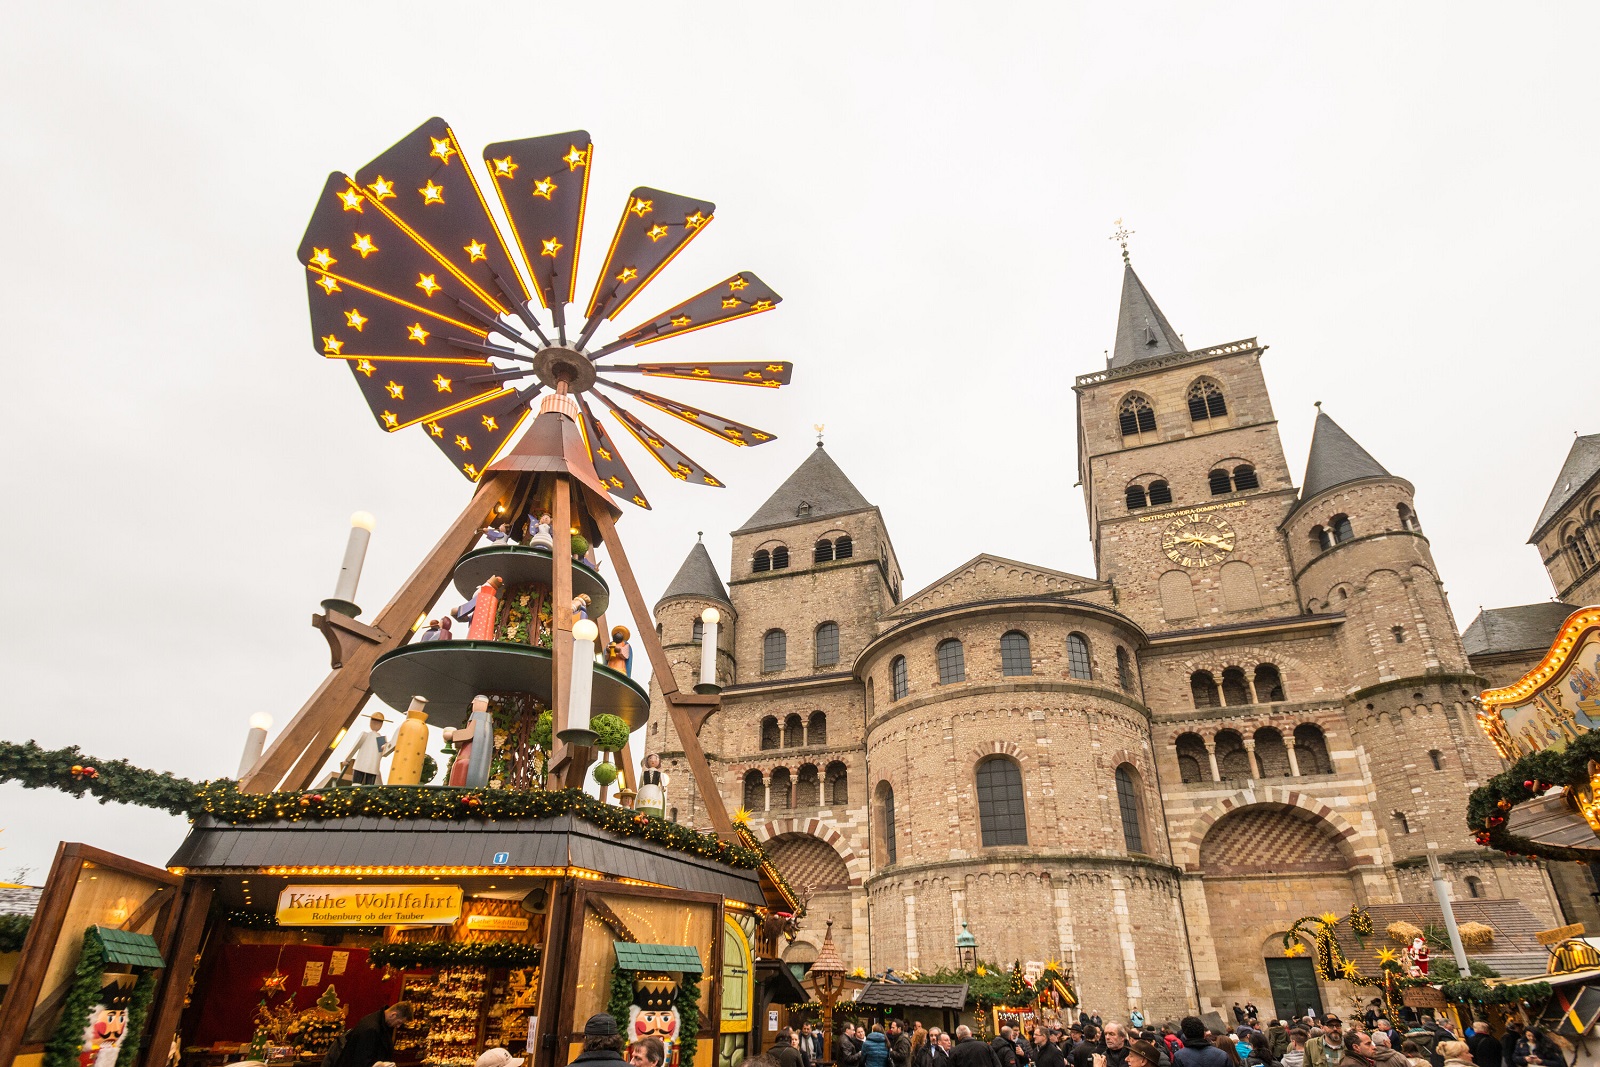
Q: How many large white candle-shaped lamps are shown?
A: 4